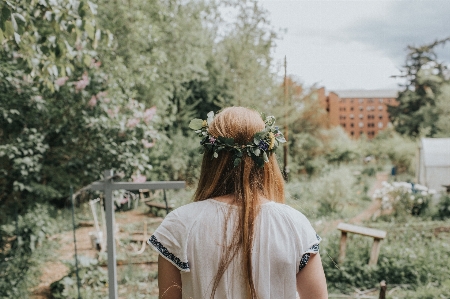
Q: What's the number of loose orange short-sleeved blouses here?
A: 0